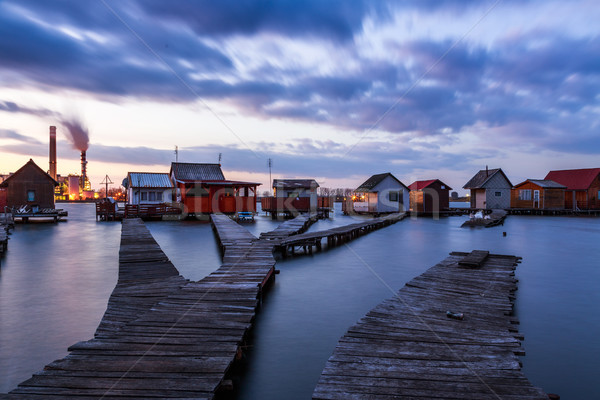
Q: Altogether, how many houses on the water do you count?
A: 9